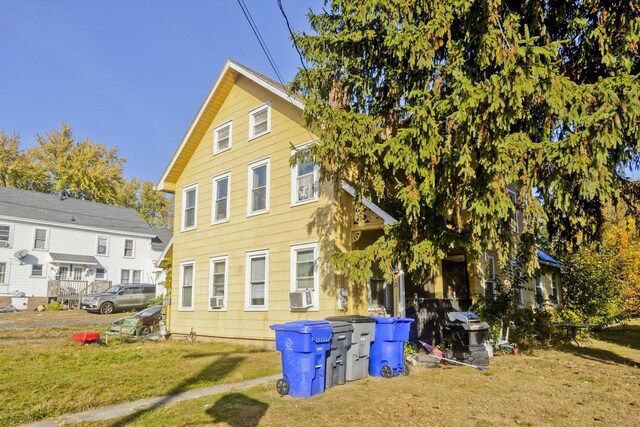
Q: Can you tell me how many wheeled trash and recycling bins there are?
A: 4